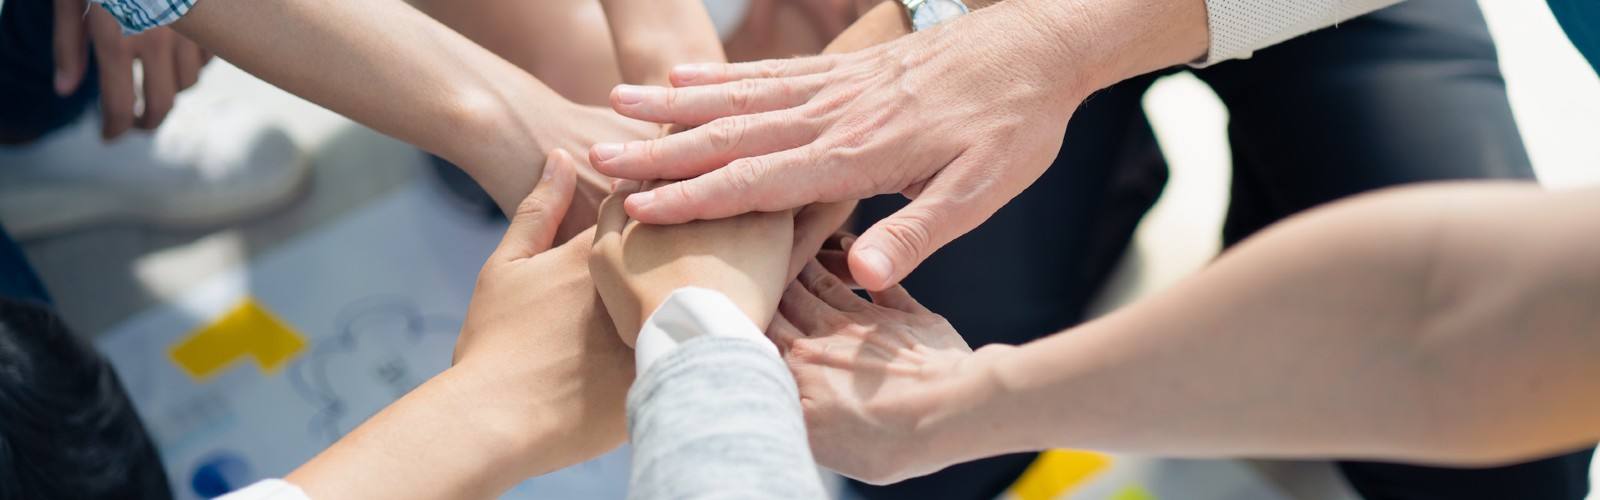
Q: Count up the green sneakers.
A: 0